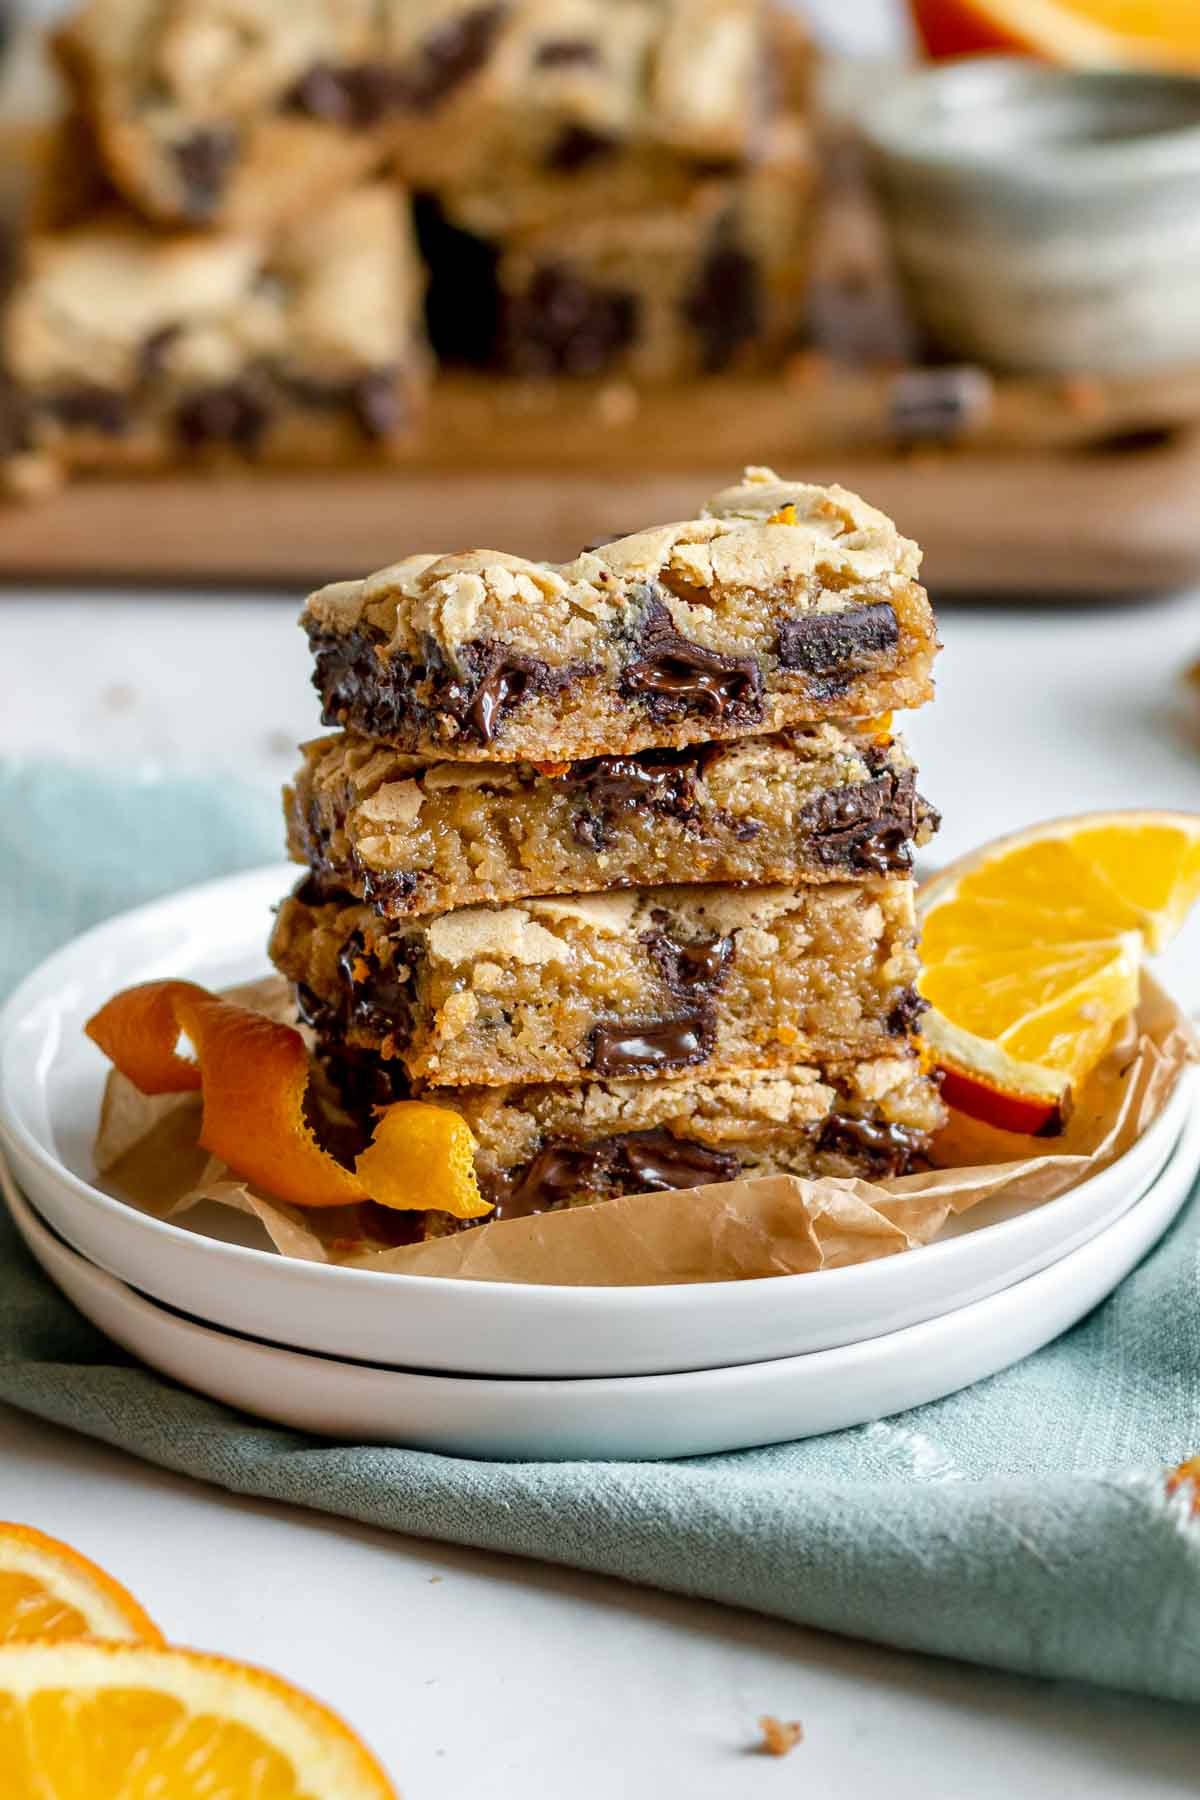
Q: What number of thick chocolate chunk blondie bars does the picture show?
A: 4